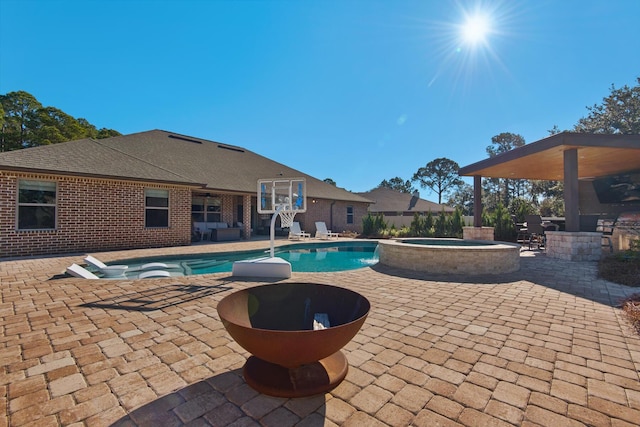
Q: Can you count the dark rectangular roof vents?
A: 2